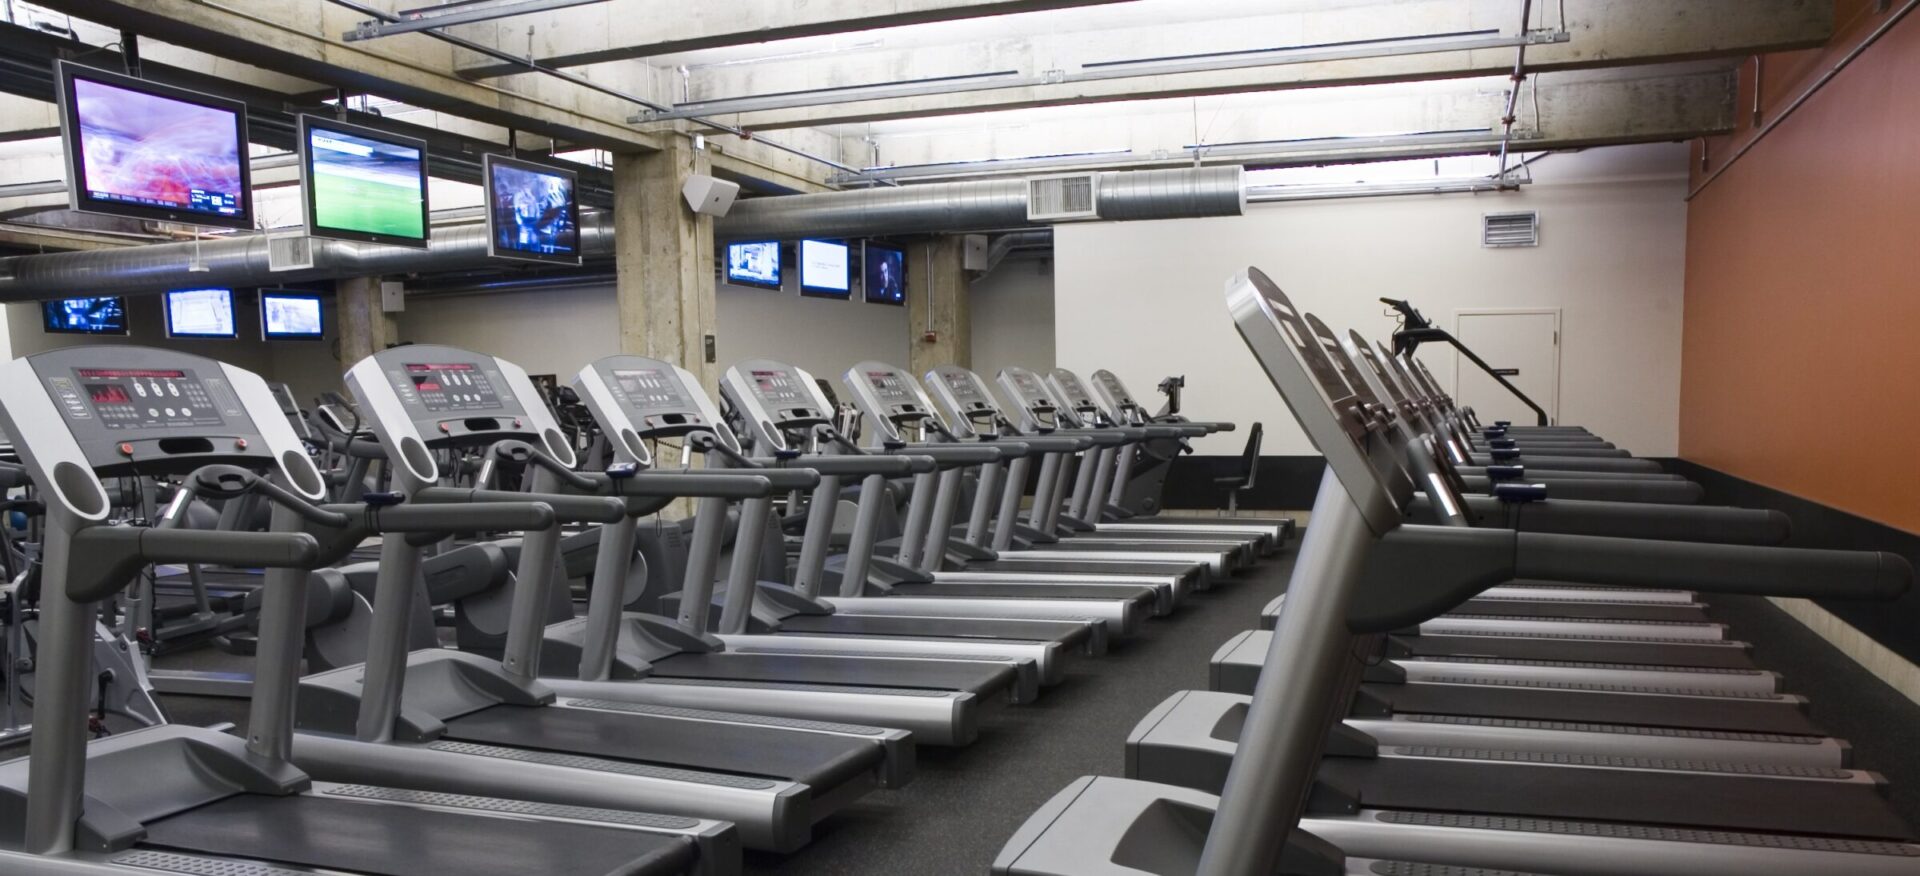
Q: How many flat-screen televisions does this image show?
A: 9